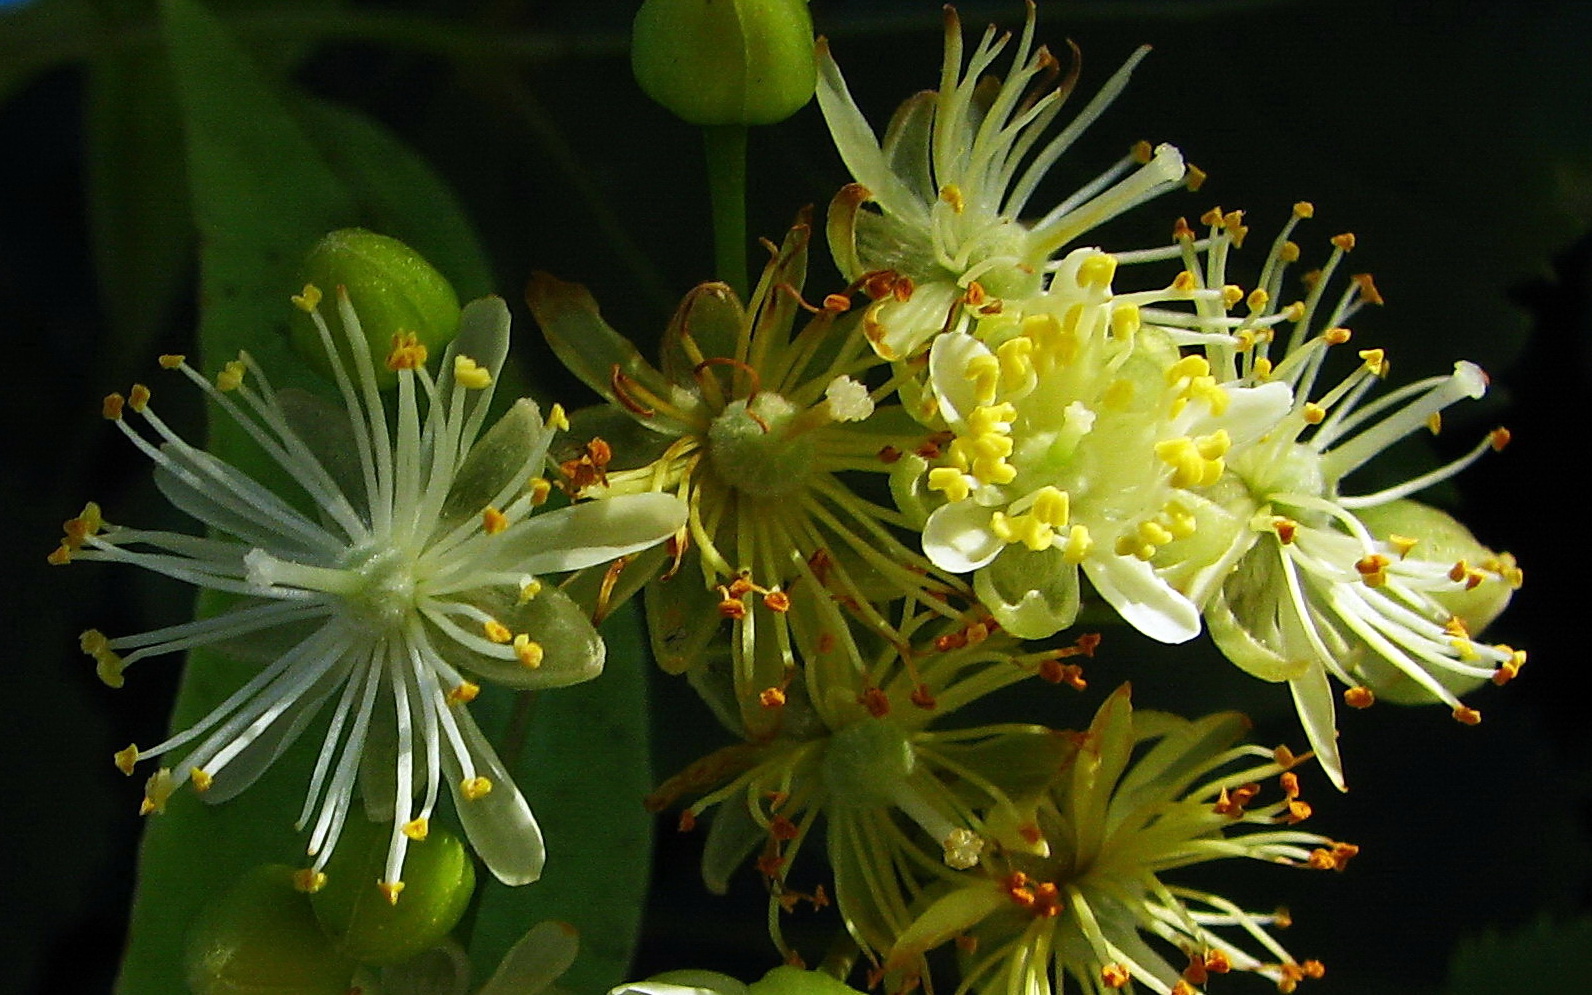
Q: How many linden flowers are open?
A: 7